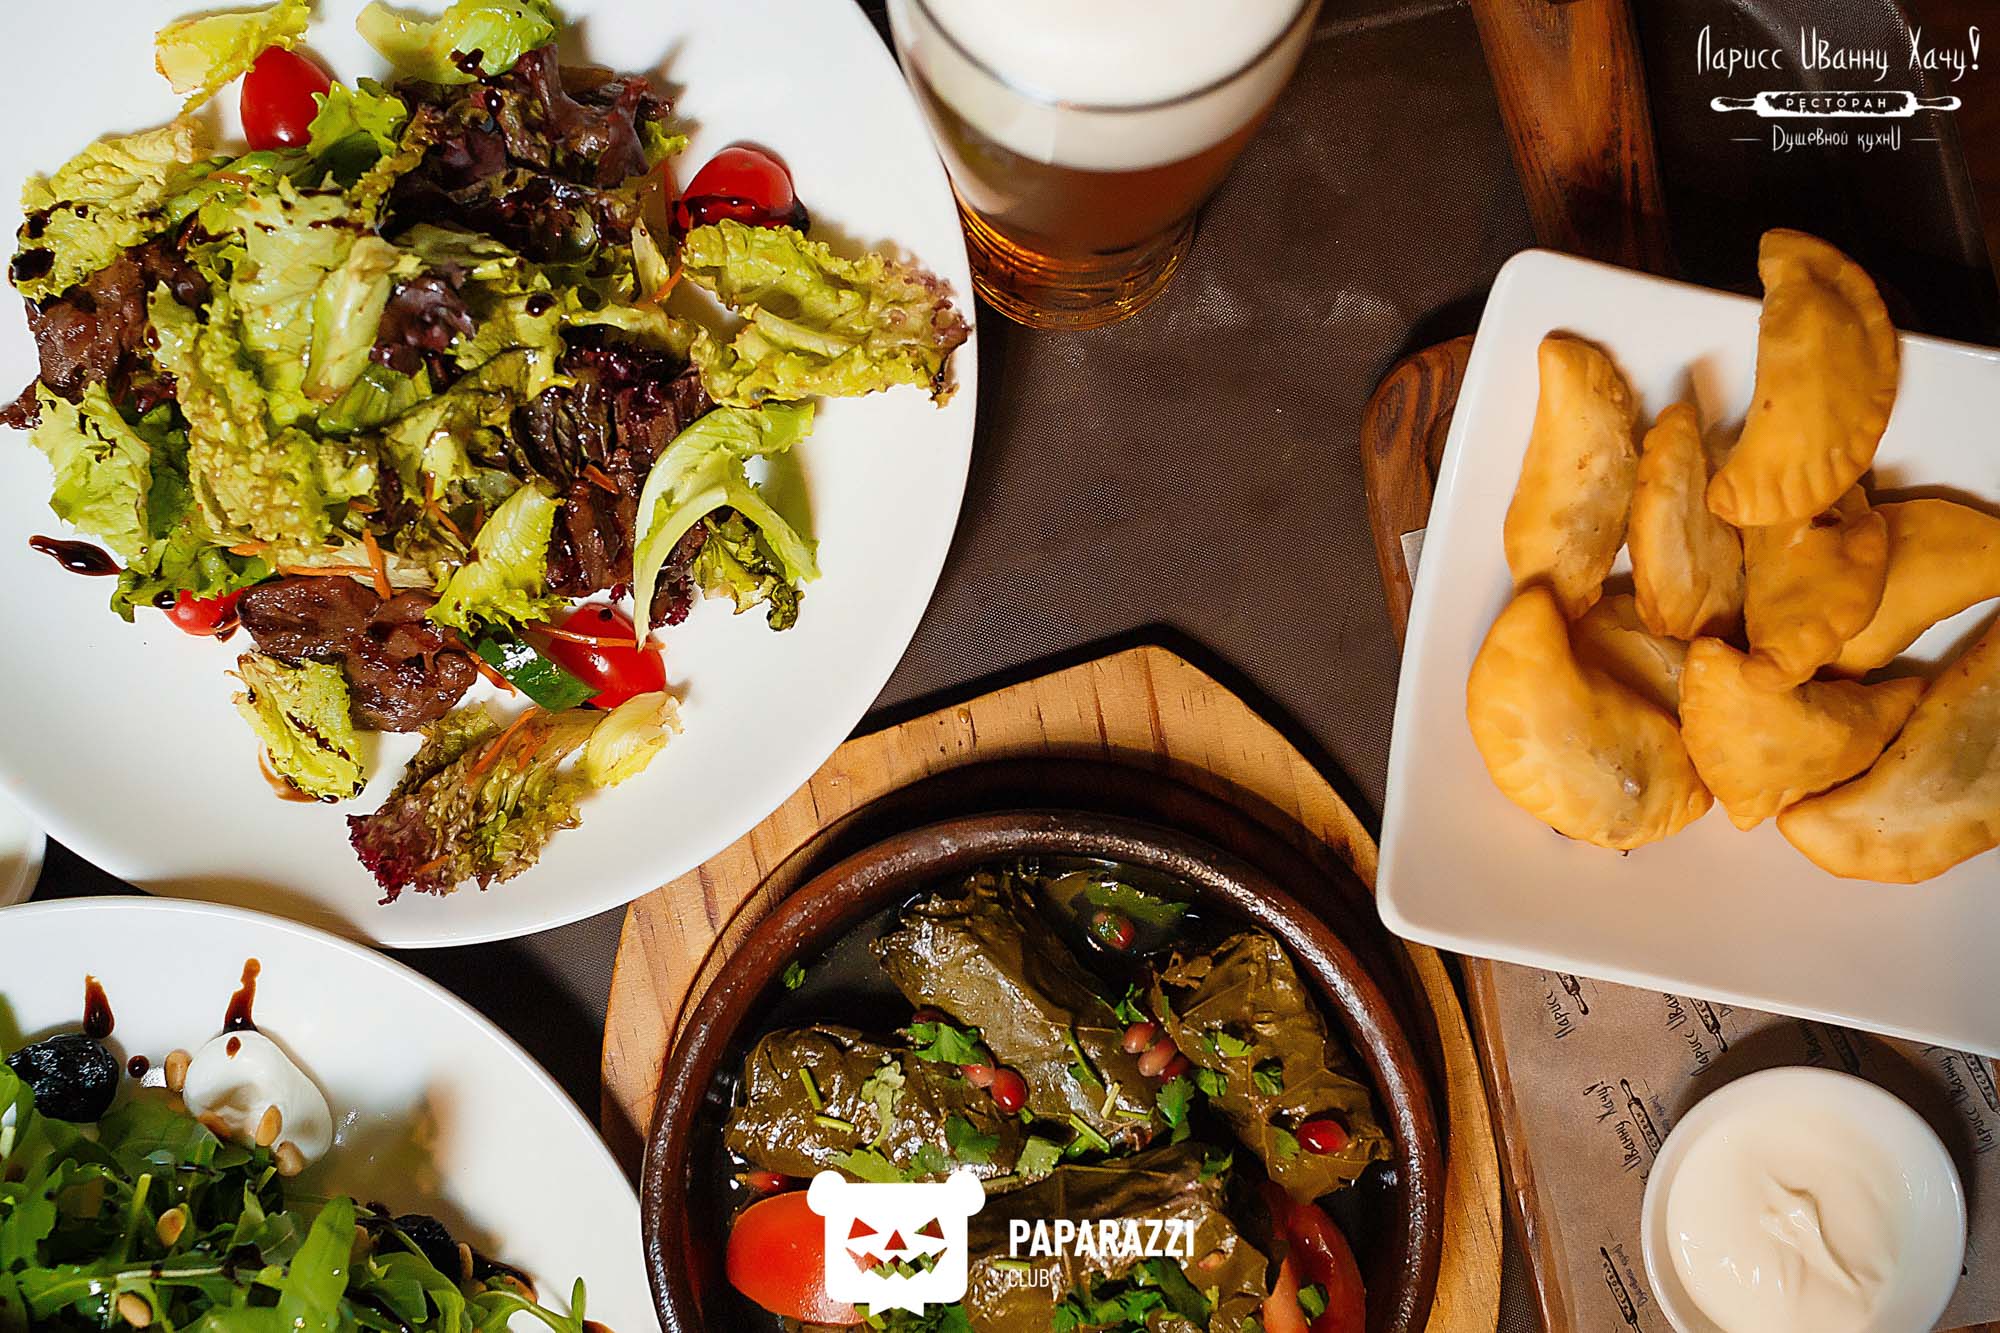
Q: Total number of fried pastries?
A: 9